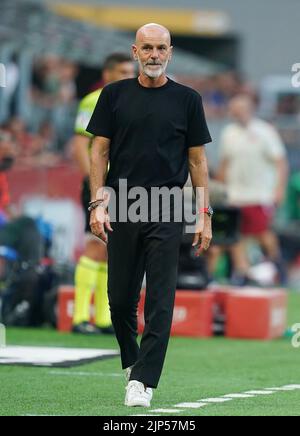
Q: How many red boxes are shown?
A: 3